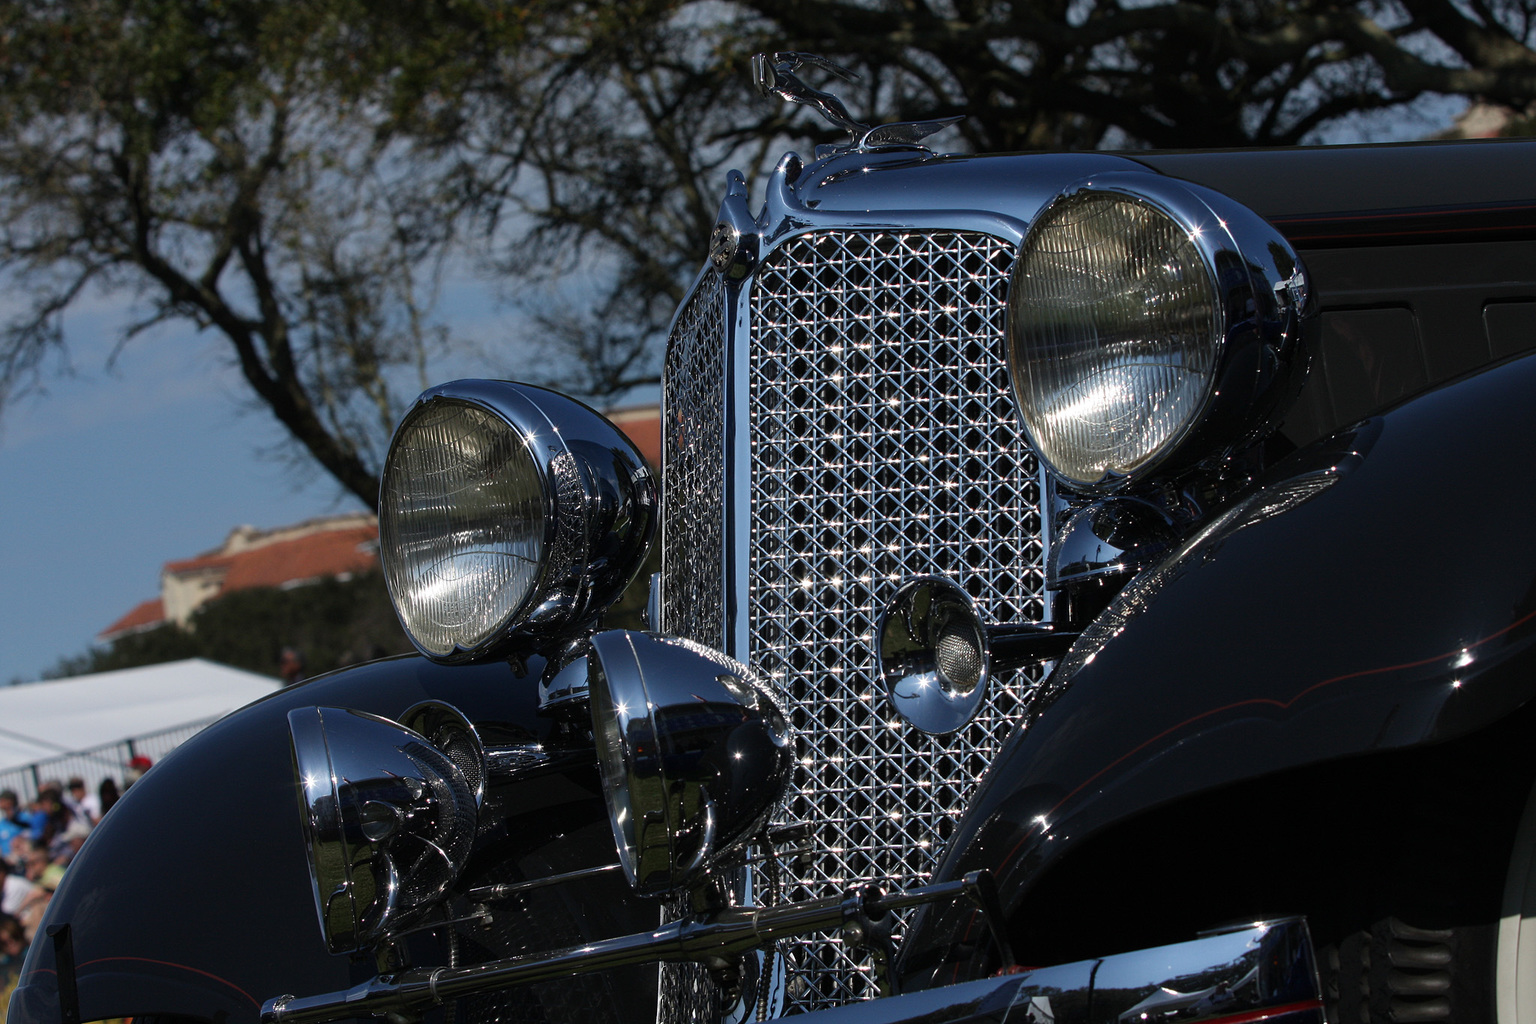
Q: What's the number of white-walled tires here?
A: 1